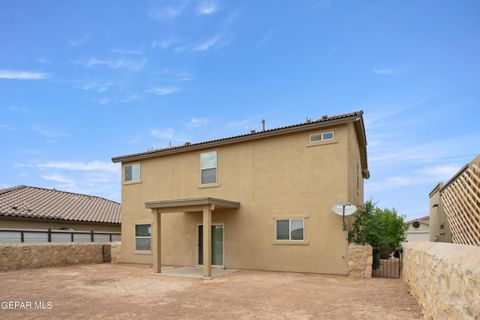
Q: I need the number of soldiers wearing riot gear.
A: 0